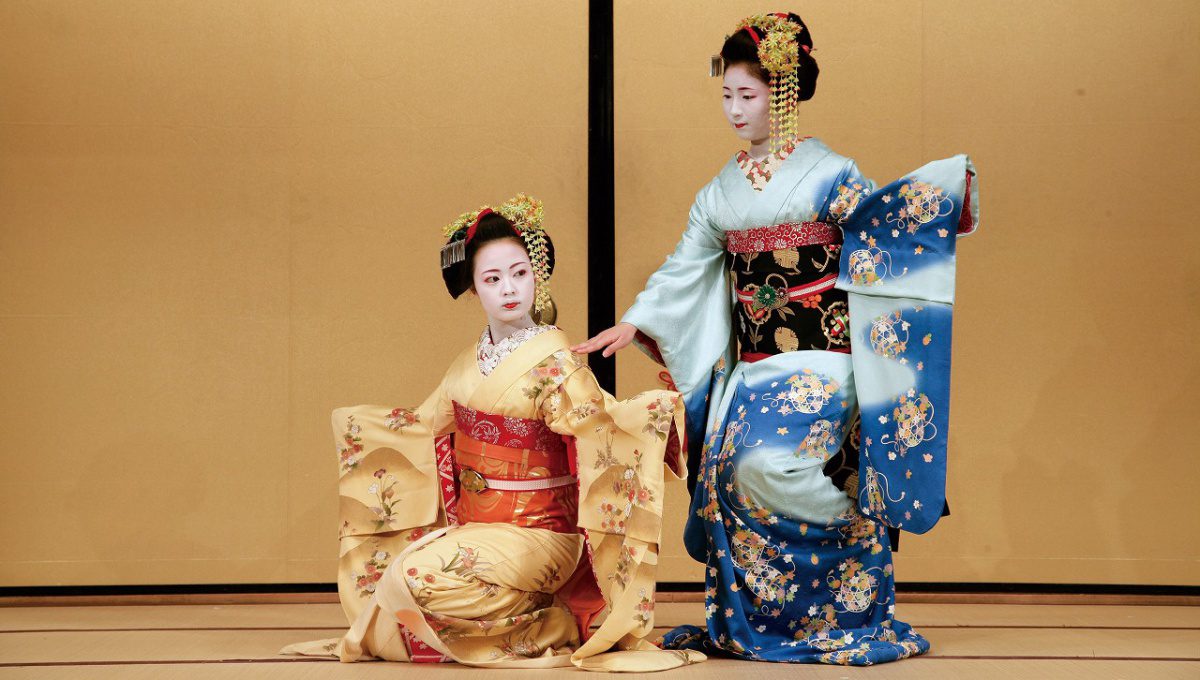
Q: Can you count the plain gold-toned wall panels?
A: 2